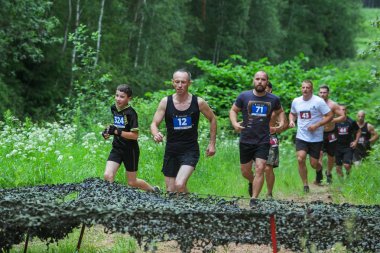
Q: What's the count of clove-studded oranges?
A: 0